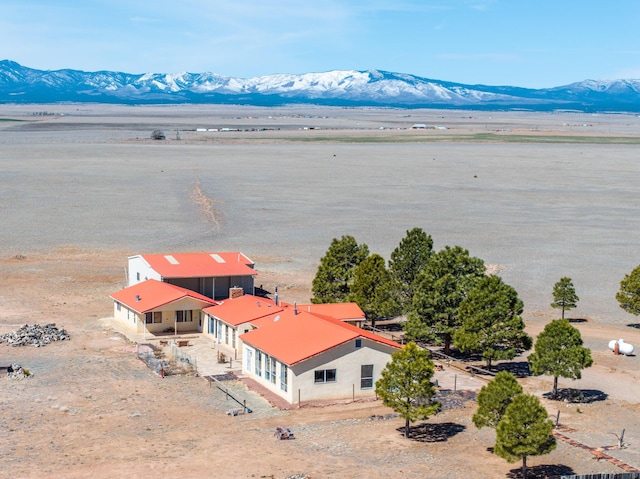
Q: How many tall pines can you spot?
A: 11